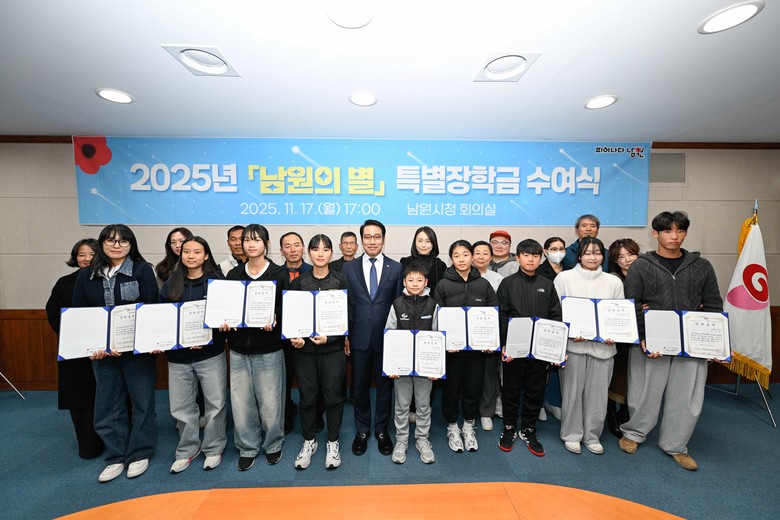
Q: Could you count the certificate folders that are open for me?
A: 9